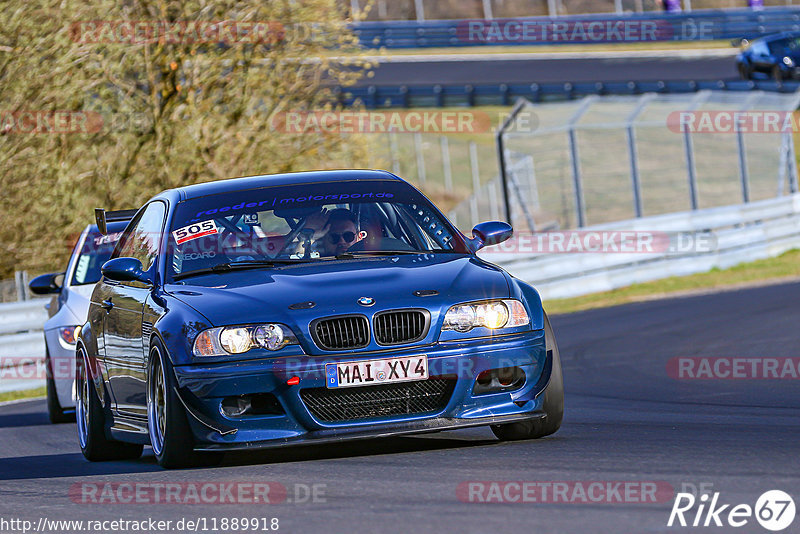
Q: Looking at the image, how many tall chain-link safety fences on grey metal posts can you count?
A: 1